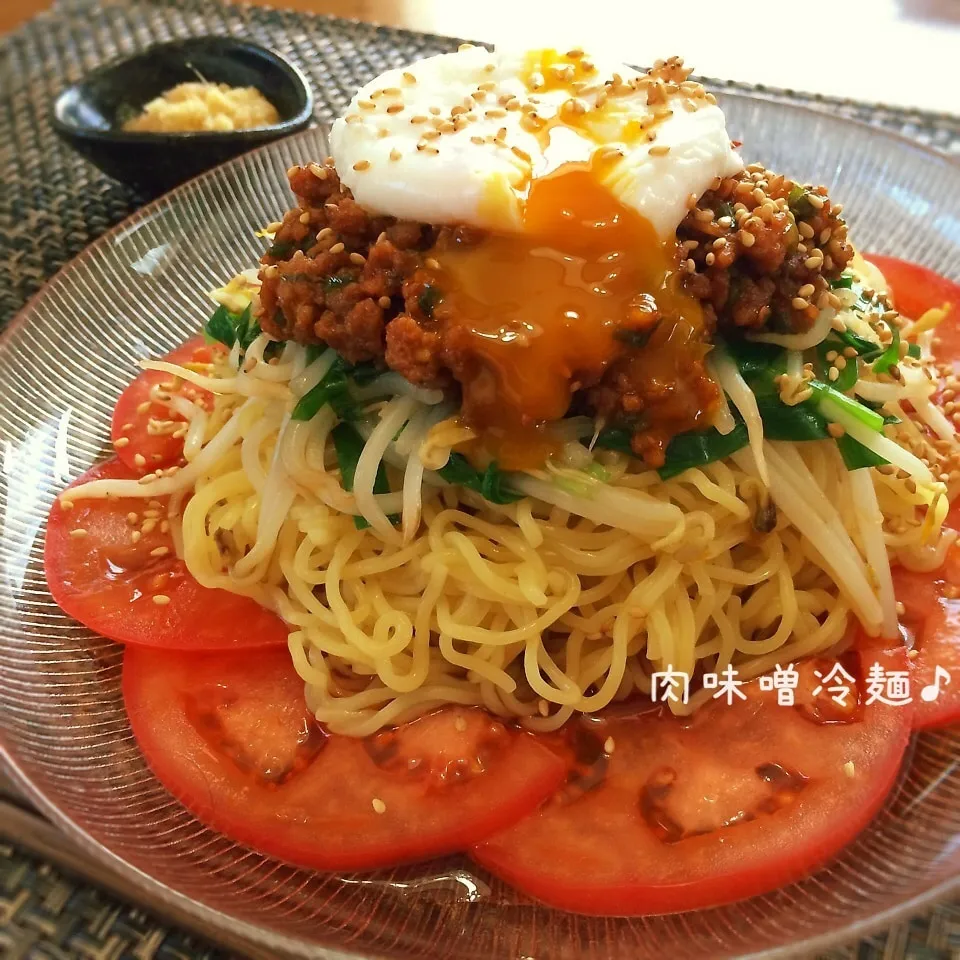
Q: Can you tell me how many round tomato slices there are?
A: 6